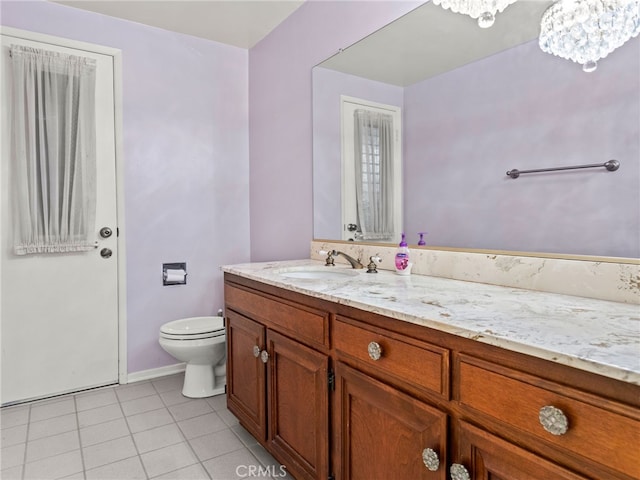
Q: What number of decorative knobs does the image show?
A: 6